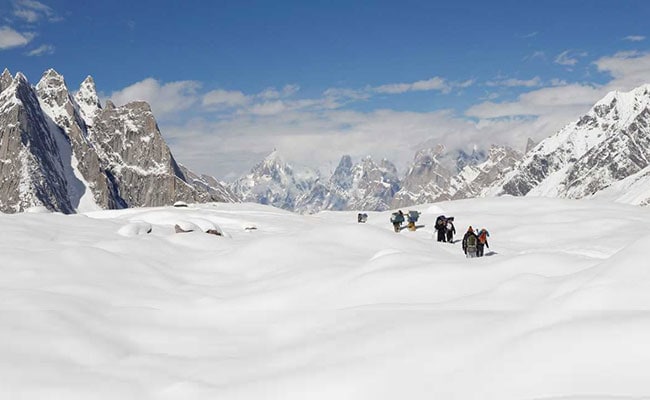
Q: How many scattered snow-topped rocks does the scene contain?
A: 5